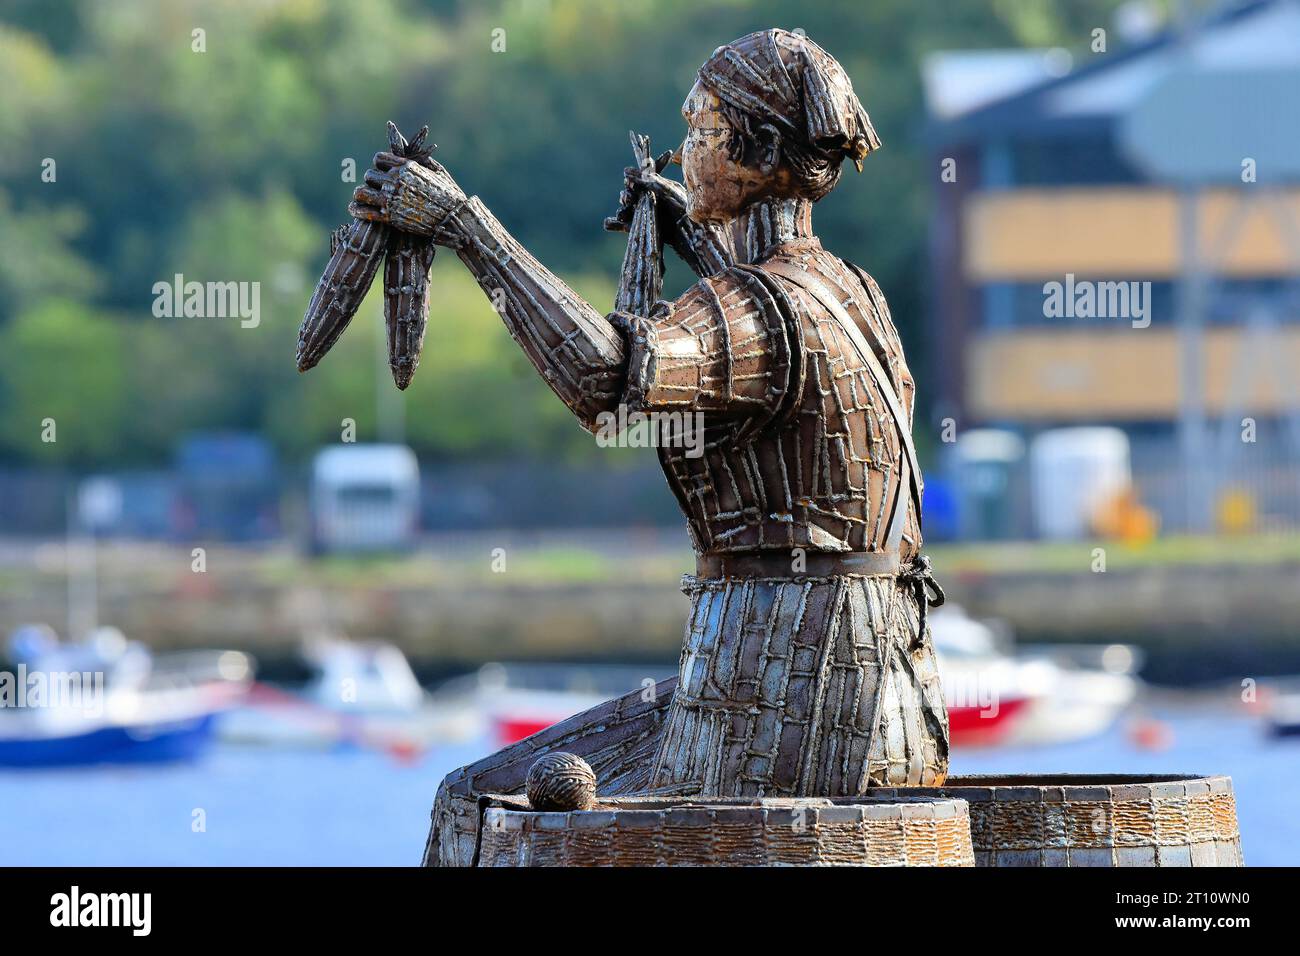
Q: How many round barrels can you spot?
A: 2